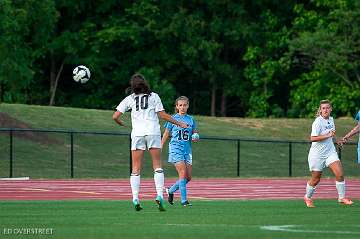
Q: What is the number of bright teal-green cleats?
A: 2